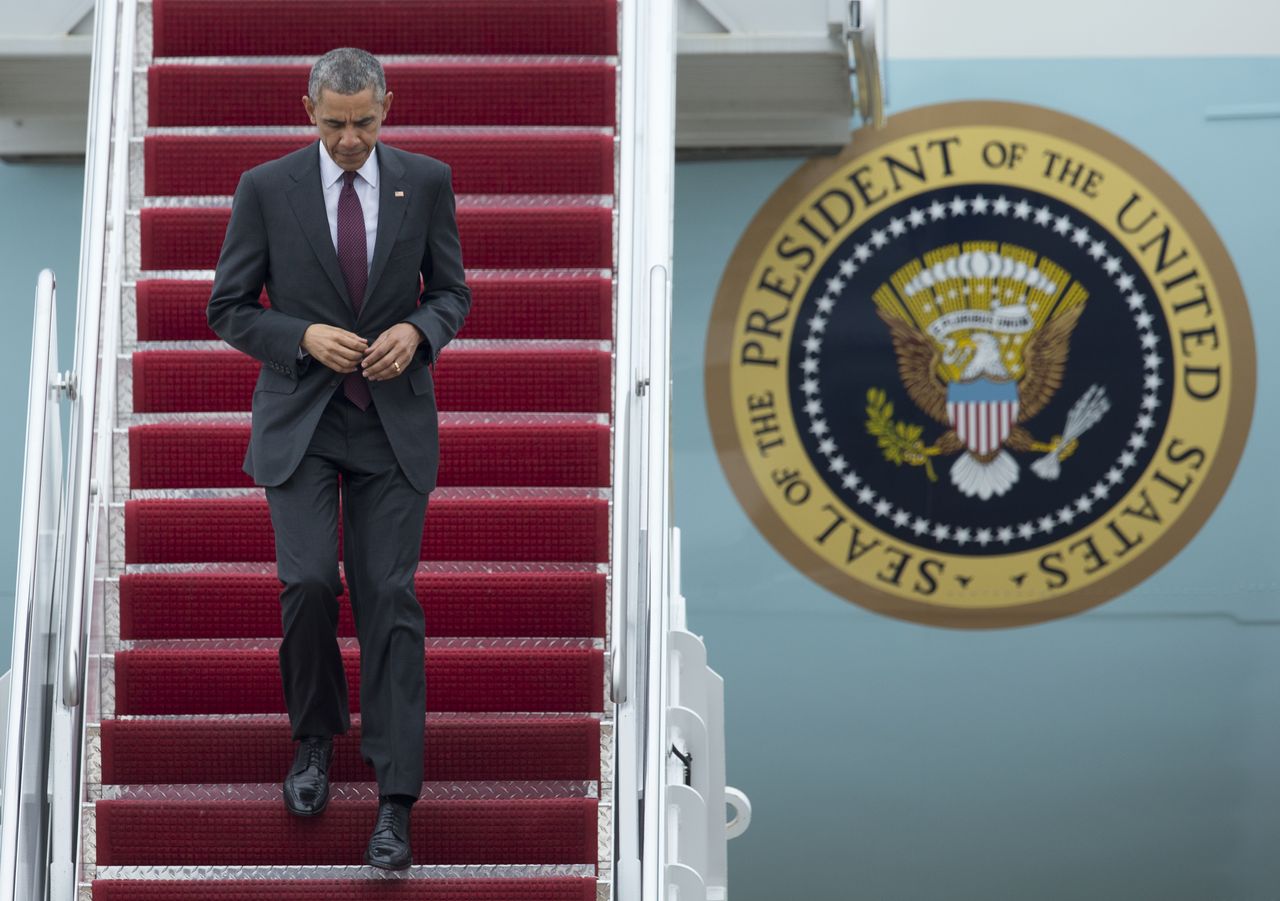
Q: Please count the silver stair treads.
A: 12